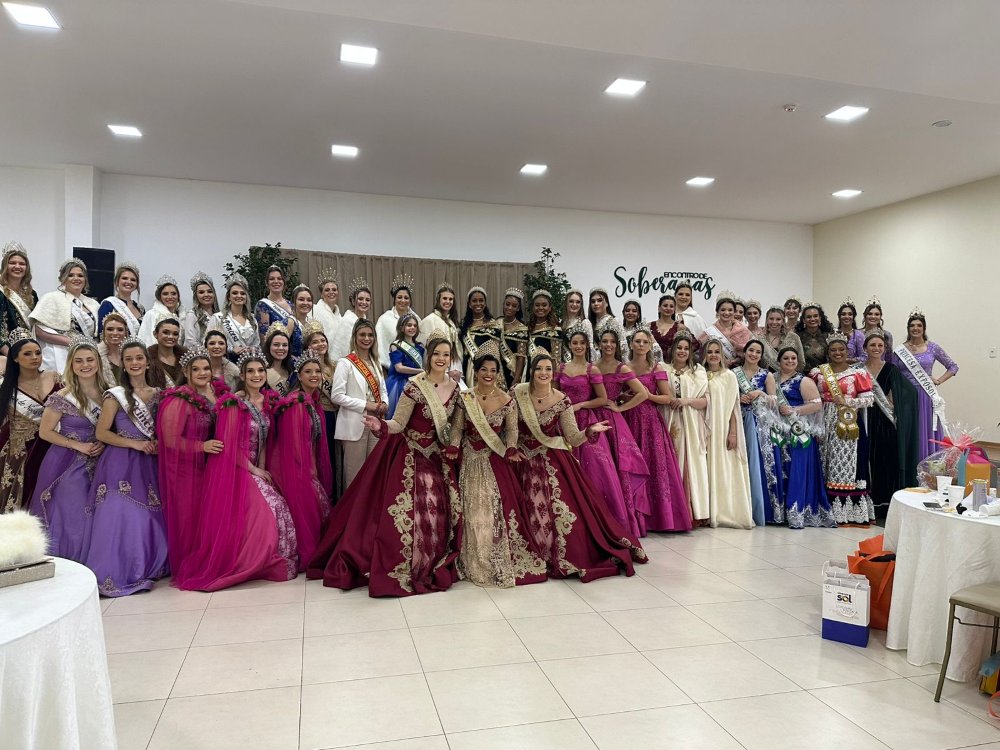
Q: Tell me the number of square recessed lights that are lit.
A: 9